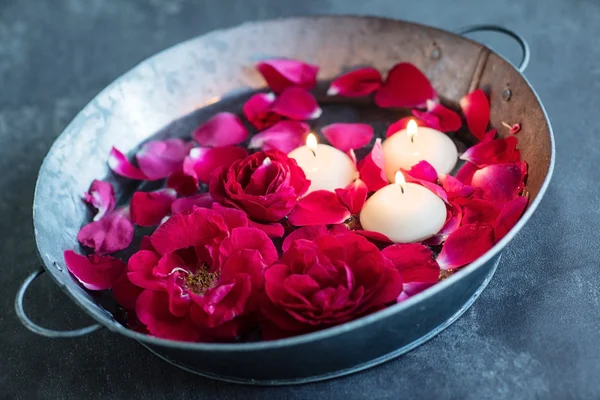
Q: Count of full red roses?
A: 3